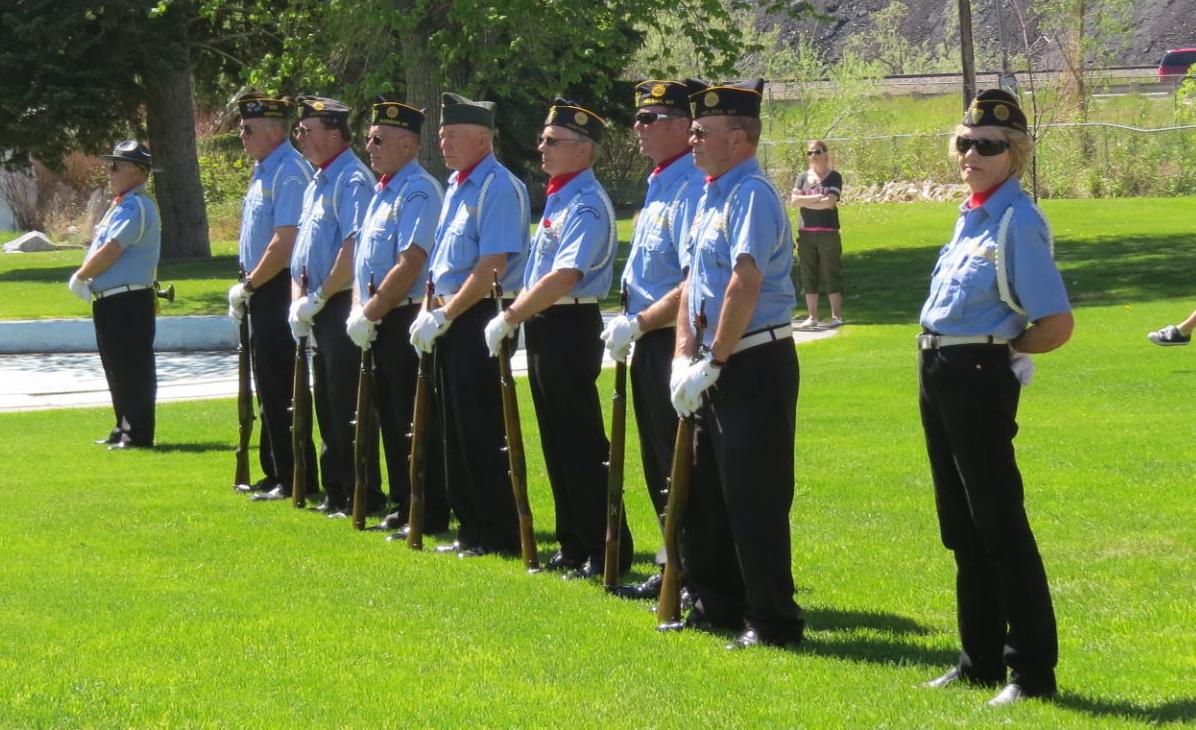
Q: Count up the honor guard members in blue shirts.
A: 9